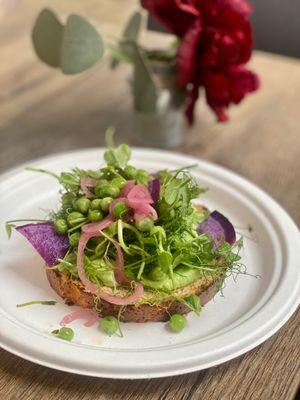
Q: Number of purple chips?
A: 3